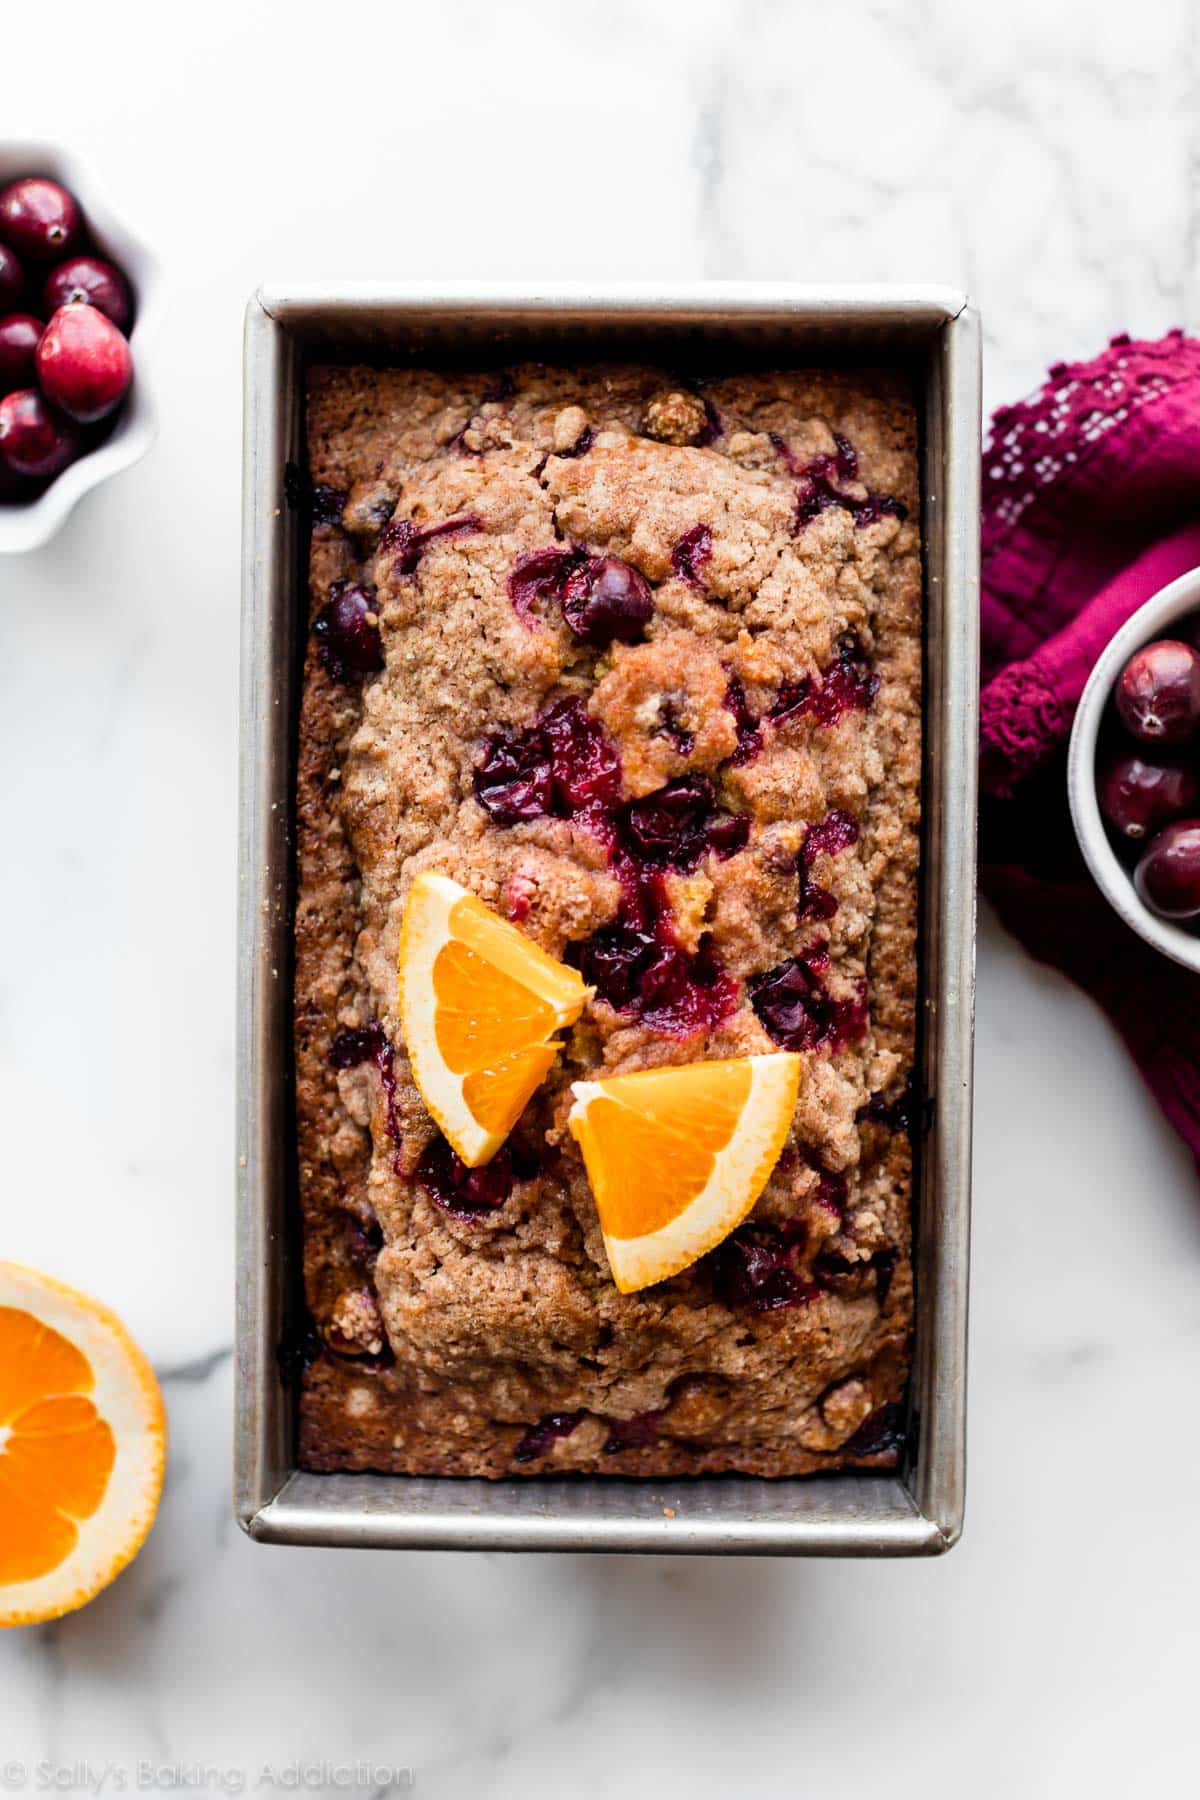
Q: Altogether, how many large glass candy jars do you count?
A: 0